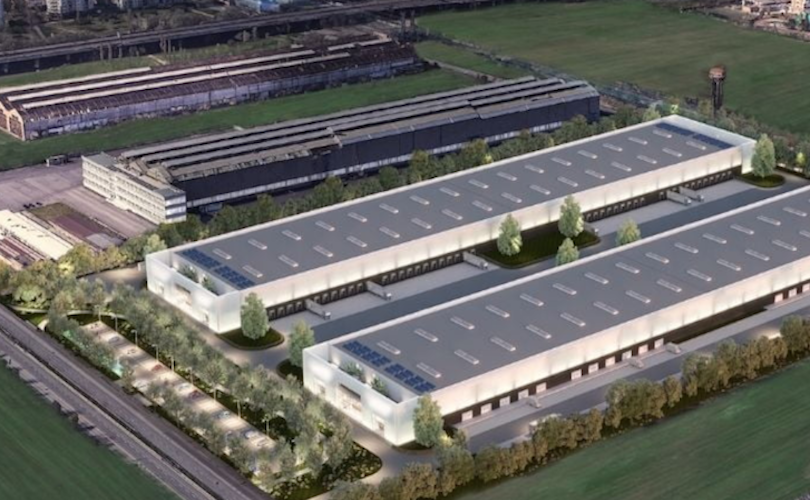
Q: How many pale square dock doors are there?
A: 14